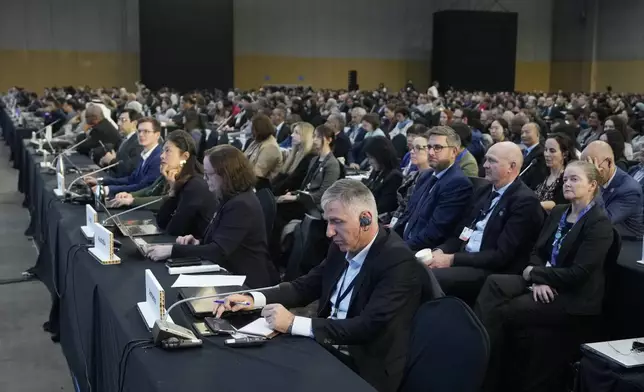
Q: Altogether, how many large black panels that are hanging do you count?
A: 2